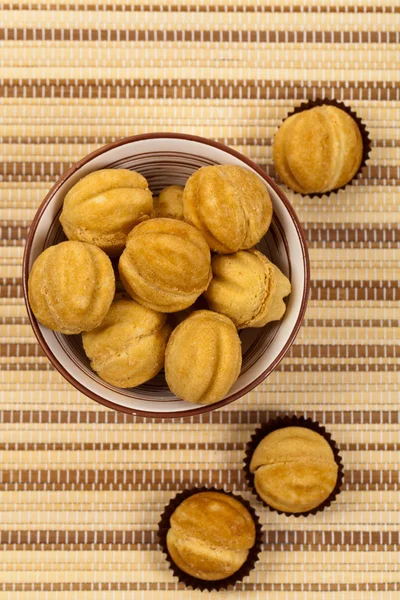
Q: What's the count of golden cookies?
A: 11